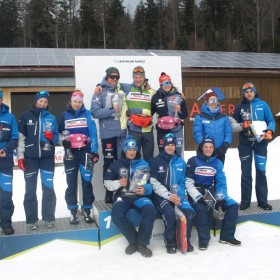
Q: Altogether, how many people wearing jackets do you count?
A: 11